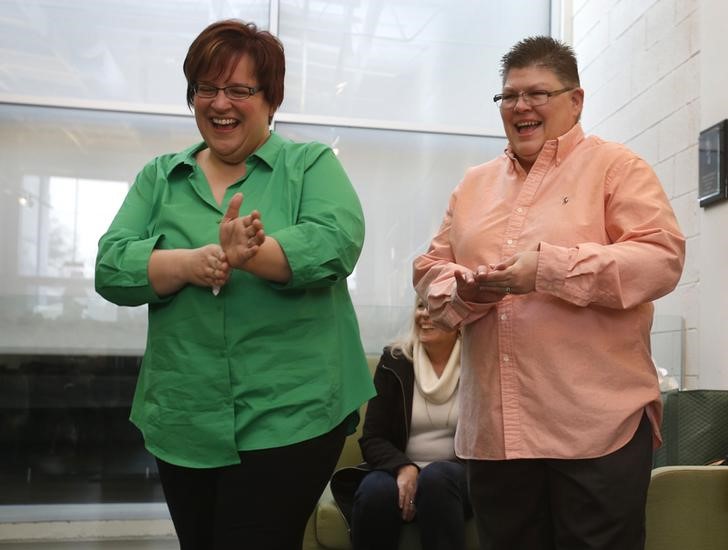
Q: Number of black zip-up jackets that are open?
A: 1